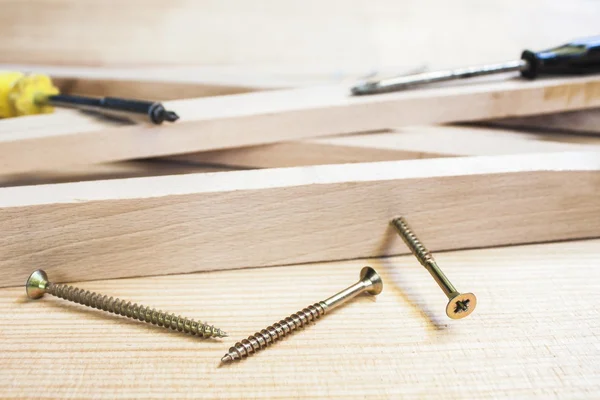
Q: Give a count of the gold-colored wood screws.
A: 3